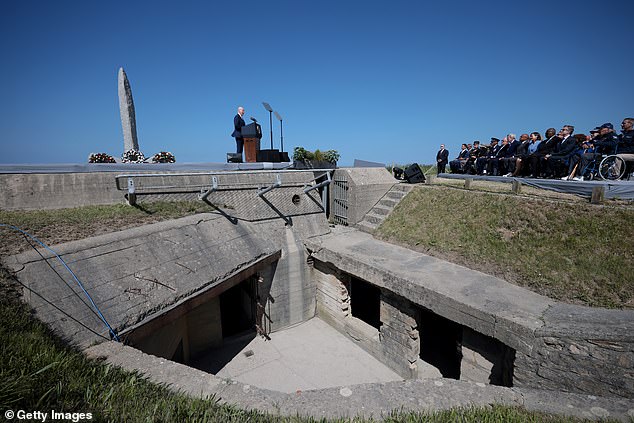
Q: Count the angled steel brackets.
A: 4